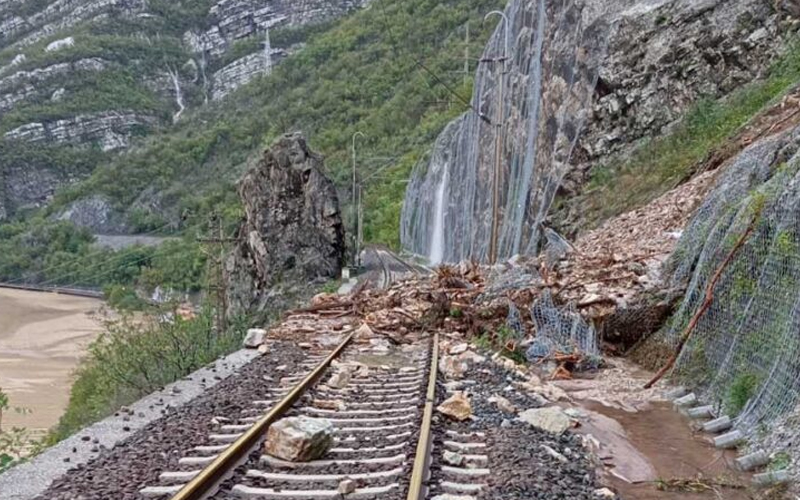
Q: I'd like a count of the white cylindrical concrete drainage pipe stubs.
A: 7